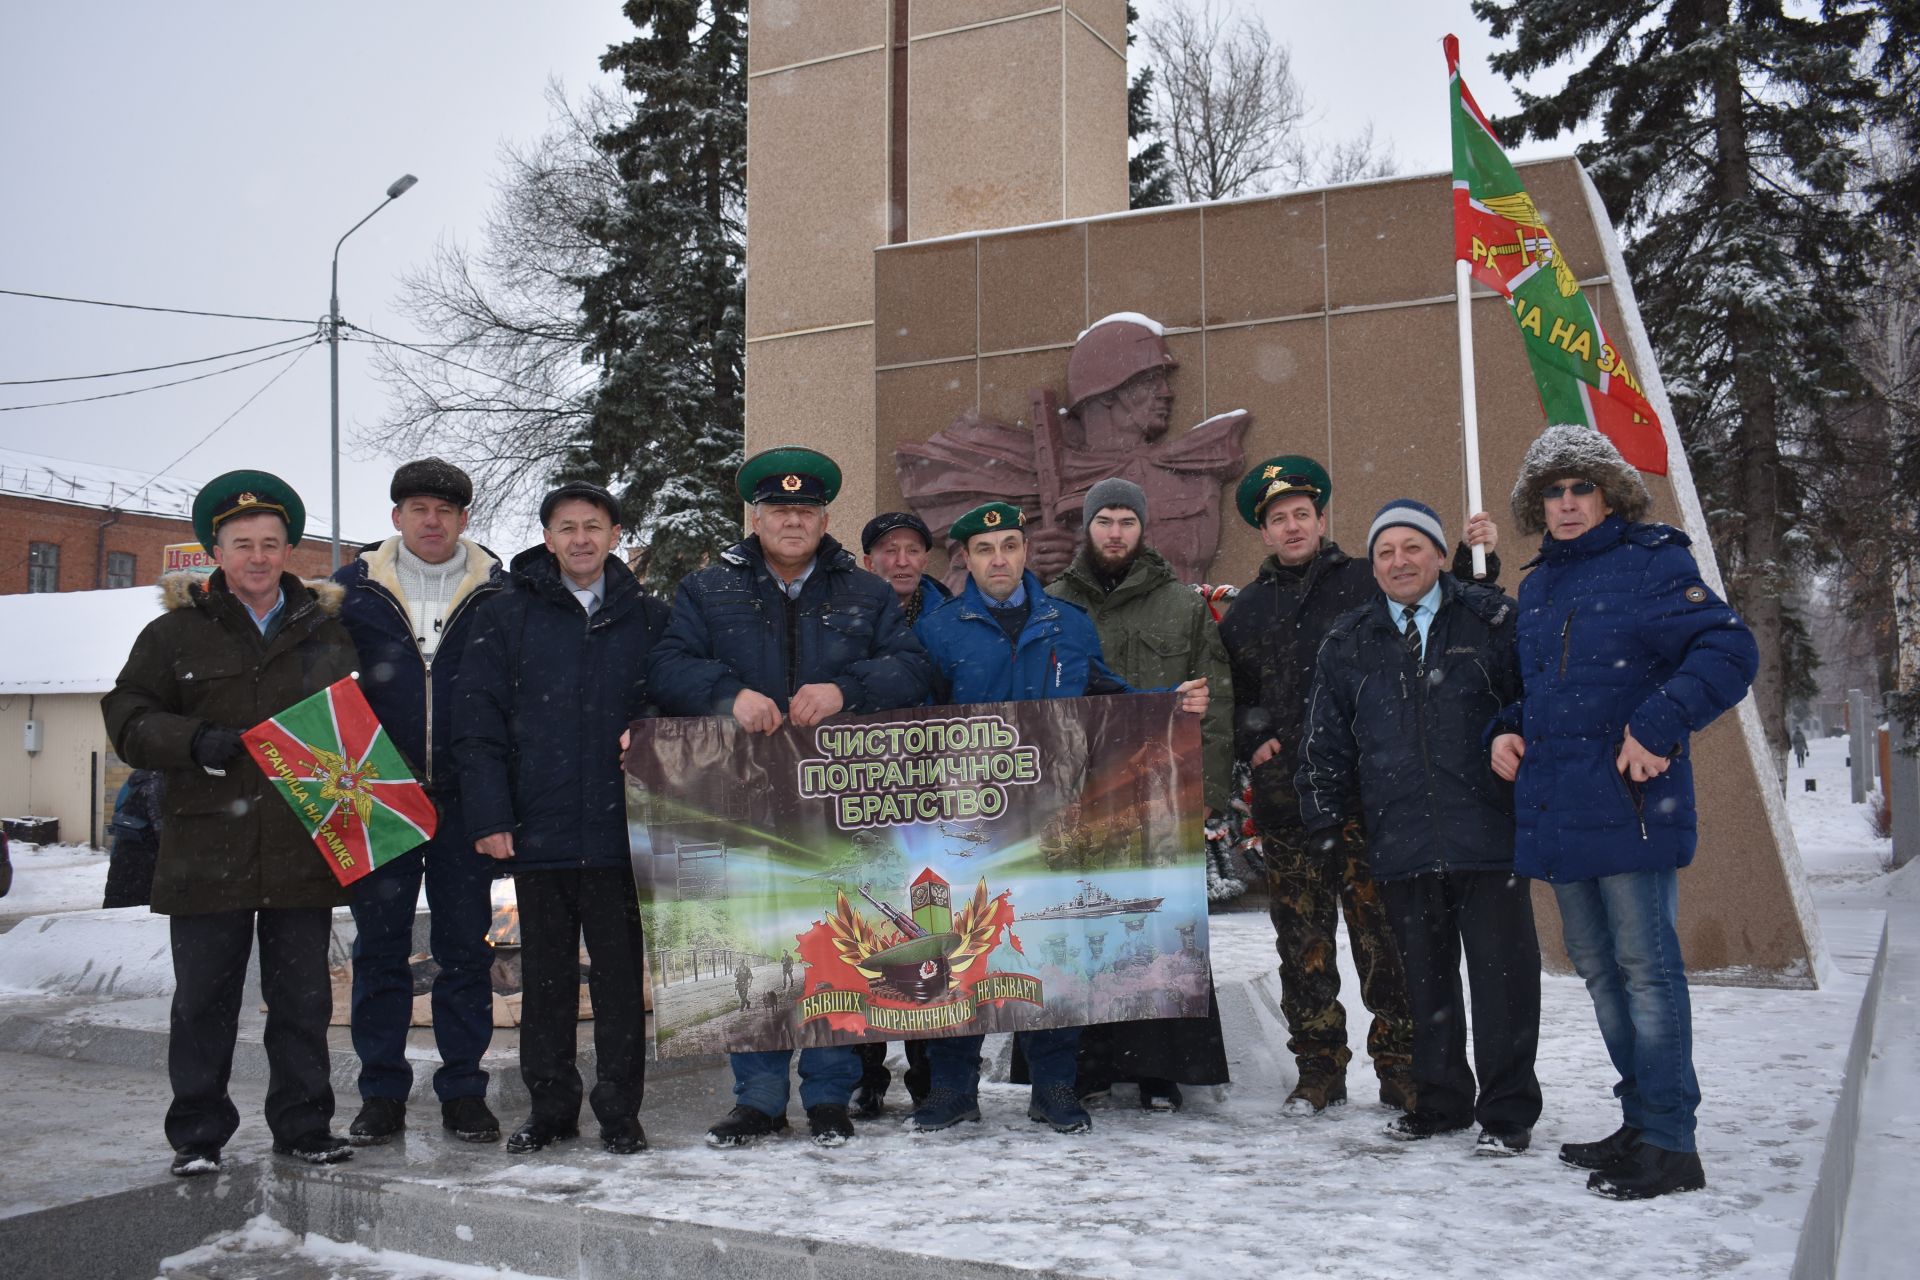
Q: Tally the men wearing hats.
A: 10